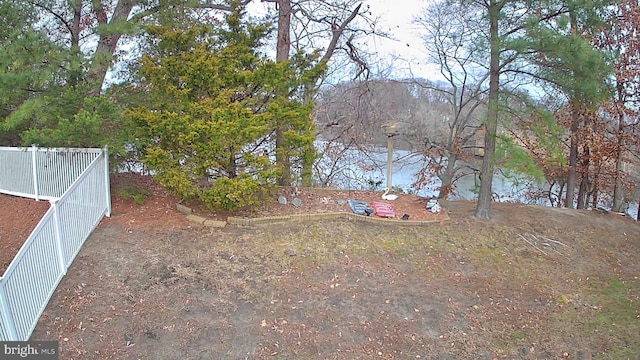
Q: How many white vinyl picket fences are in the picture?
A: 1